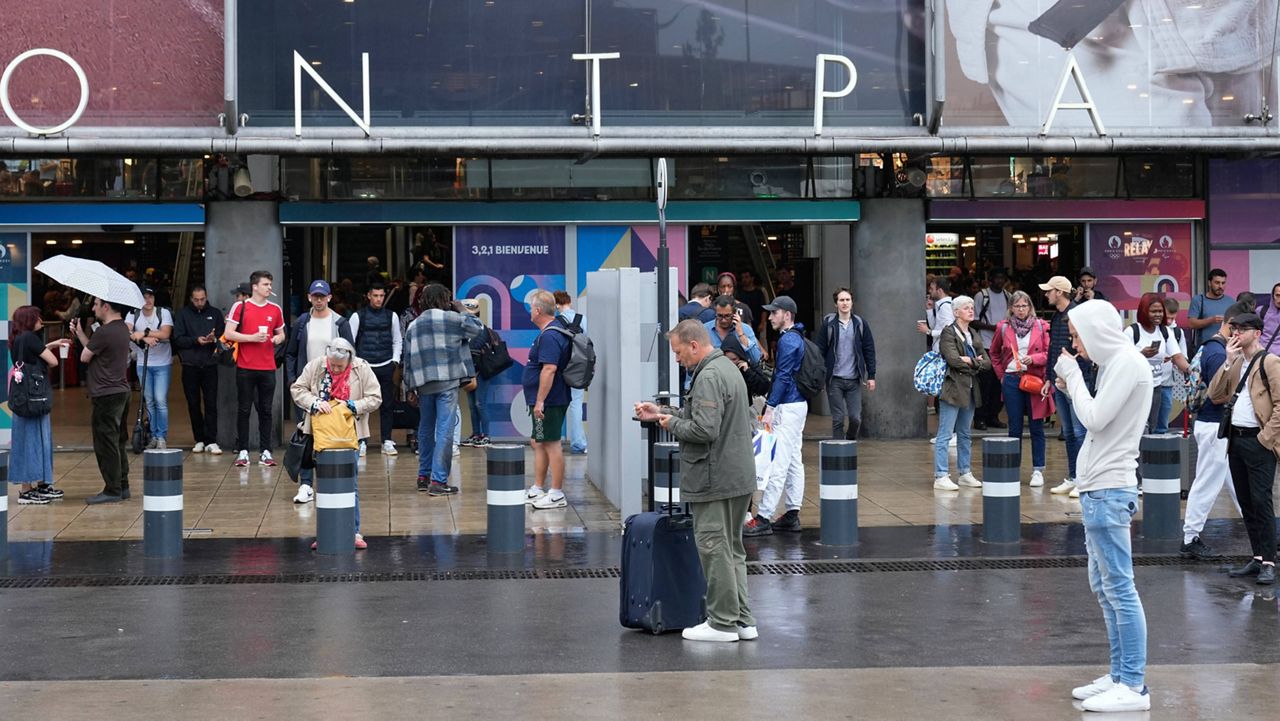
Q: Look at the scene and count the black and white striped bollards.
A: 8